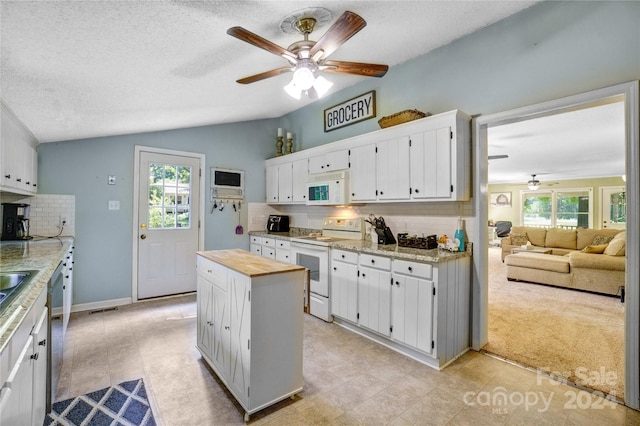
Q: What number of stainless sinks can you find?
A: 1